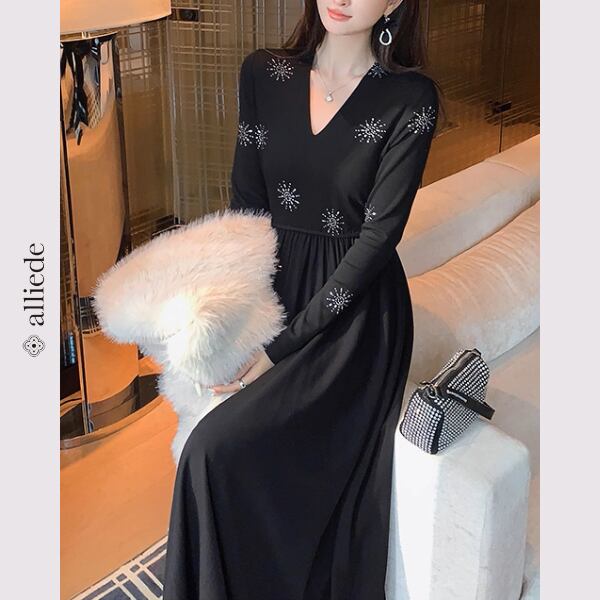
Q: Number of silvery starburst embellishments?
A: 10